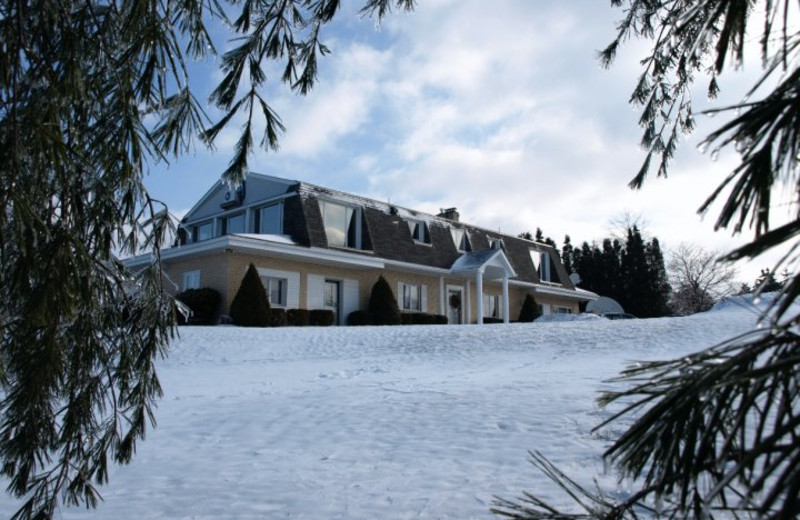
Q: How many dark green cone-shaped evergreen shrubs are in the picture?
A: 3